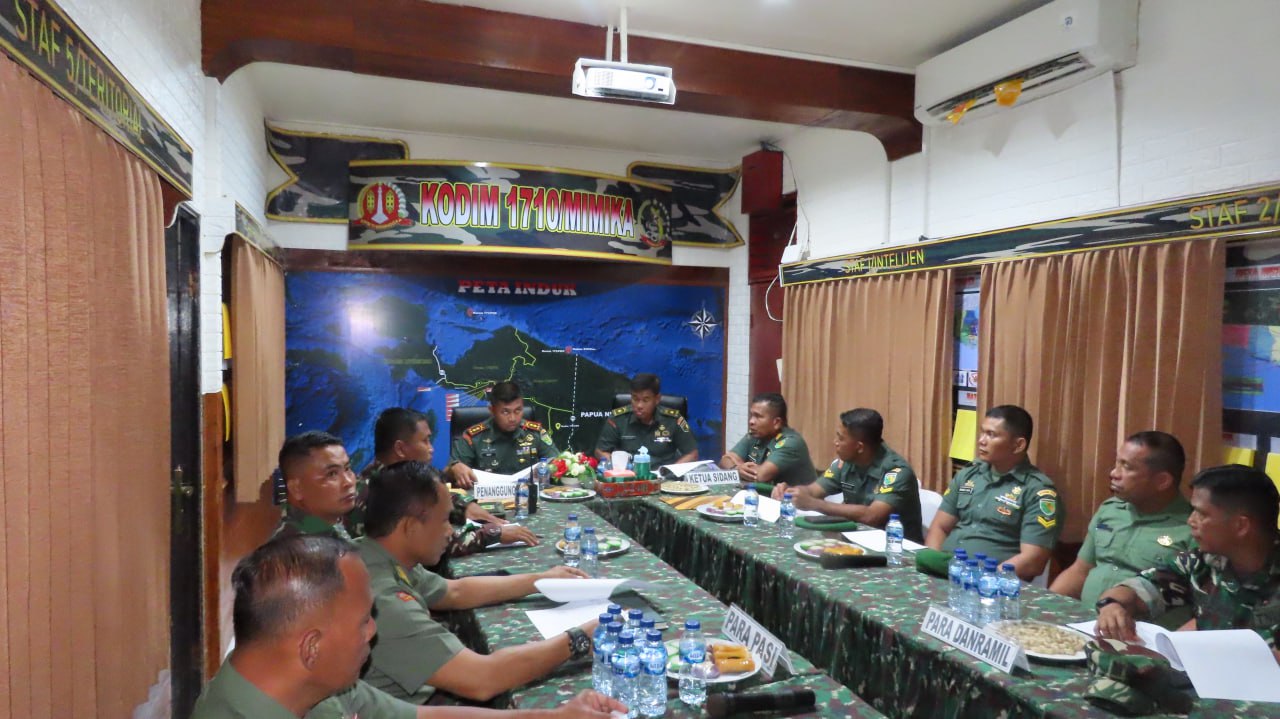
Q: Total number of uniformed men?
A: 11